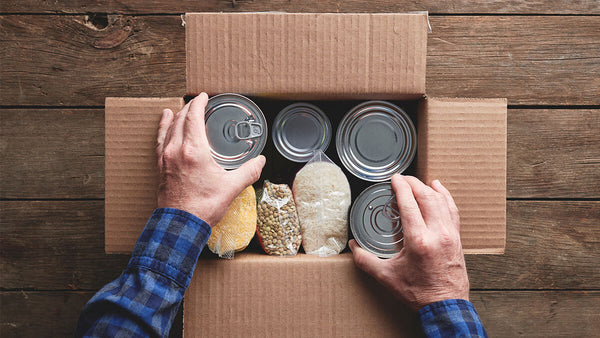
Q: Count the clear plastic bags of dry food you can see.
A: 3